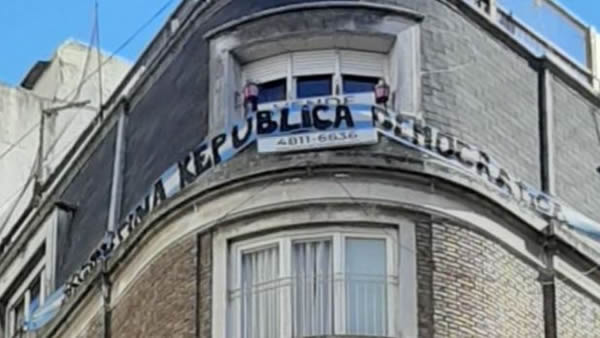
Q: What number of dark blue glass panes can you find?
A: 3